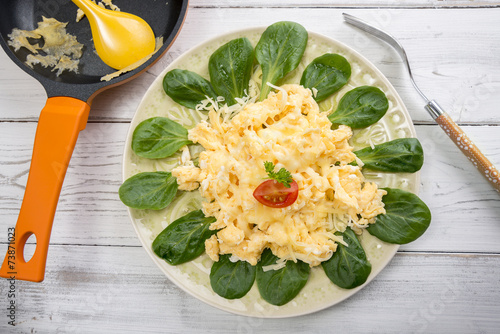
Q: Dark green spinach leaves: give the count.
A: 13